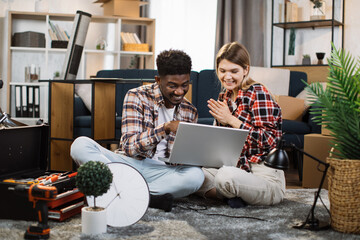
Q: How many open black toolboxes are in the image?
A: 1